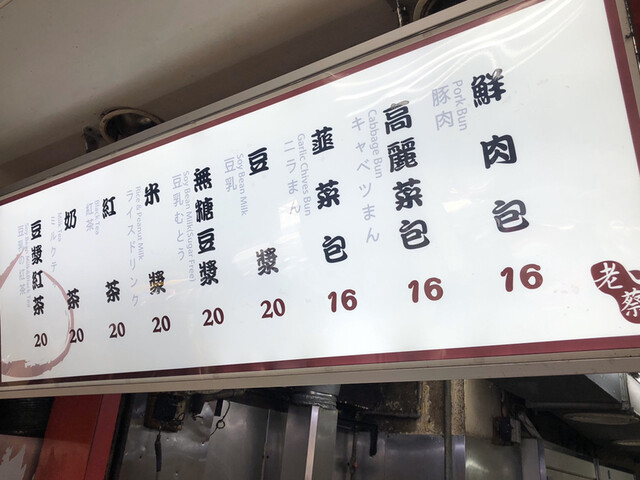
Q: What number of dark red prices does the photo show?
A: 9